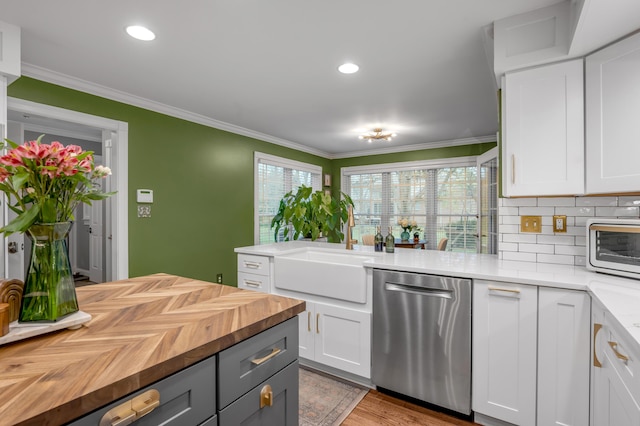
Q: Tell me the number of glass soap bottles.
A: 2